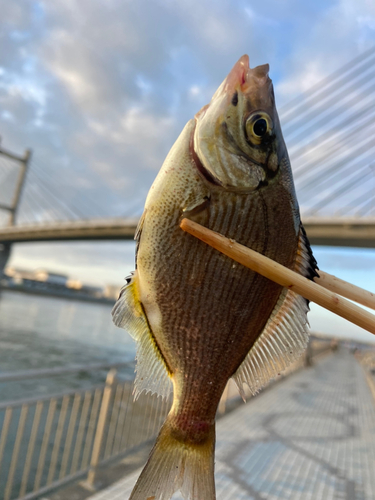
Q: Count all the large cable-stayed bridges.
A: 1